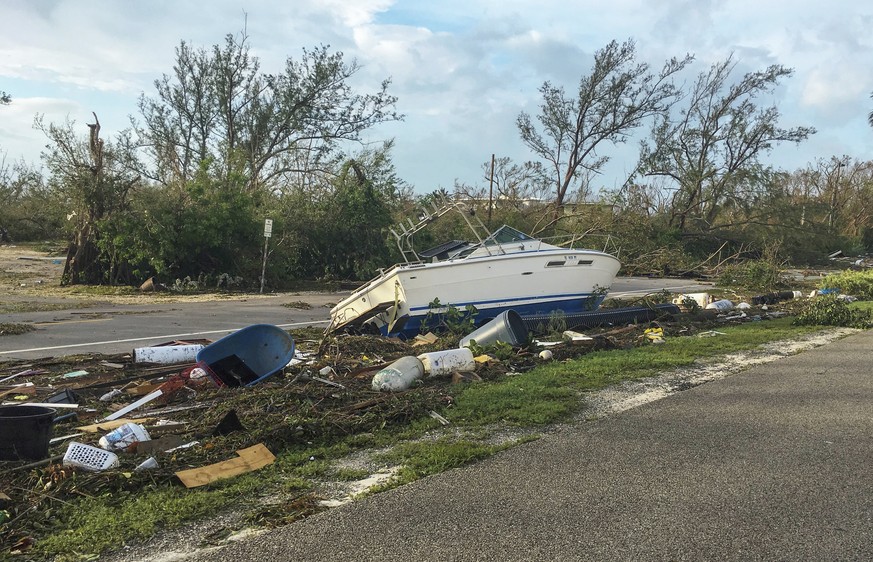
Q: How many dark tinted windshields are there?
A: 1